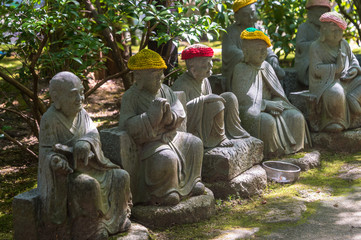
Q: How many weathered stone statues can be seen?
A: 7